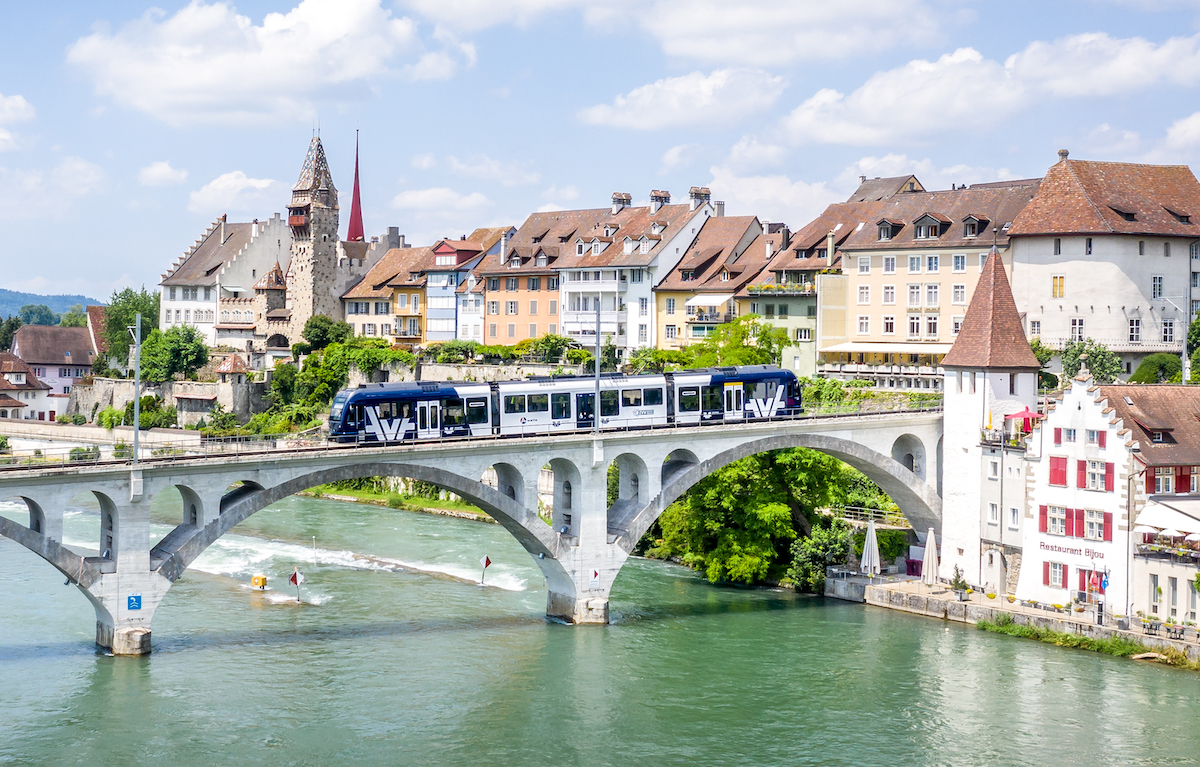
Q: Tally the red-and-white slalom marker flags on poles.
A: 2